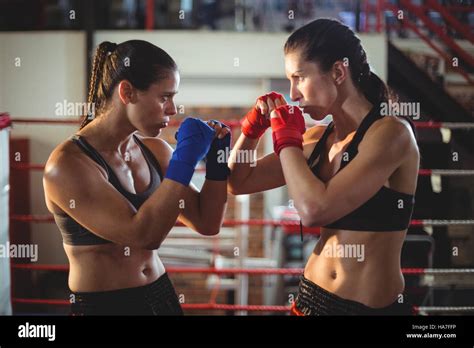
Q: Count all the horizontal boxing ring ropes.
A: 5